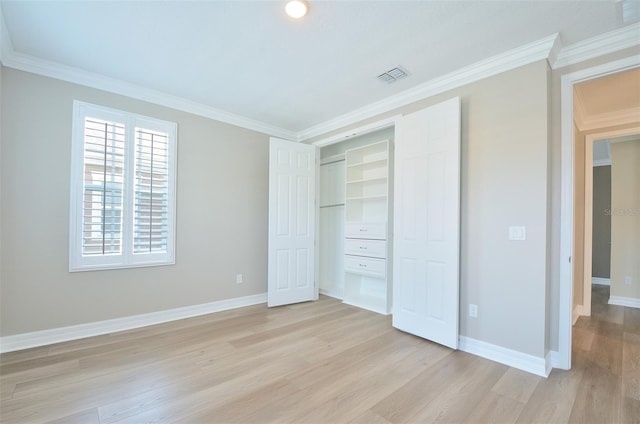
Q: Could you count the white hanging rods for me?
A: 2